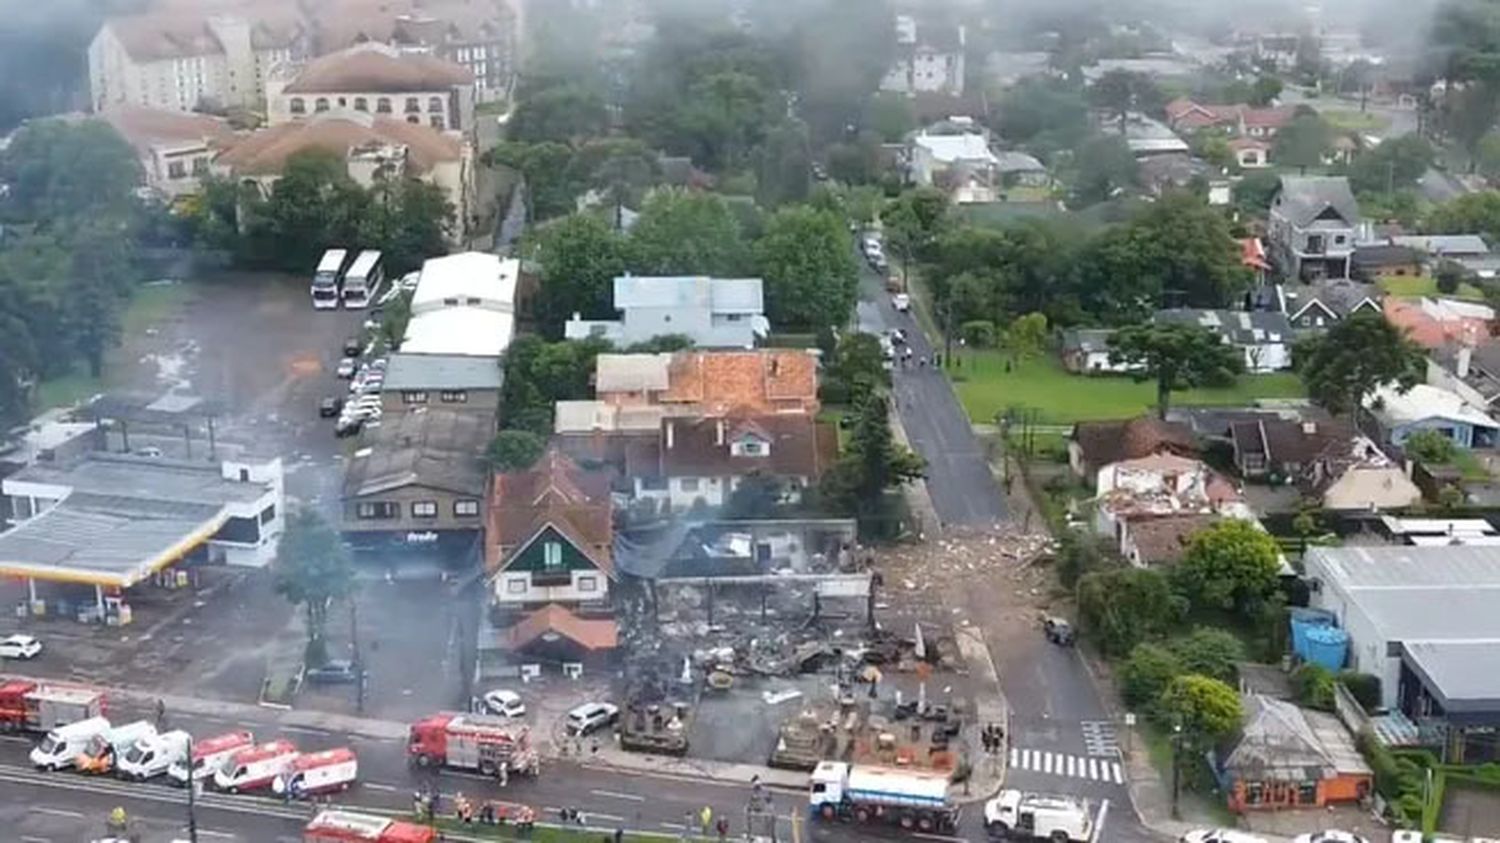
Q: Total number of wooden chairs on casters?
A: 0